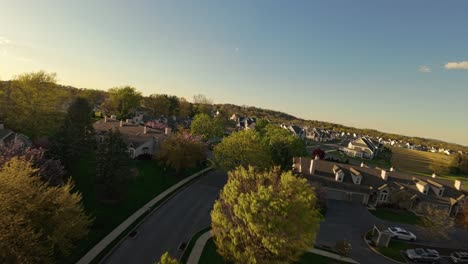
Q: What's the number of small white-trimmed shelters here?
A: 1